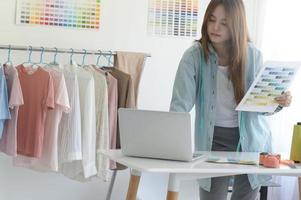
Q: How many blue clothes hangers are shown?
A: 8